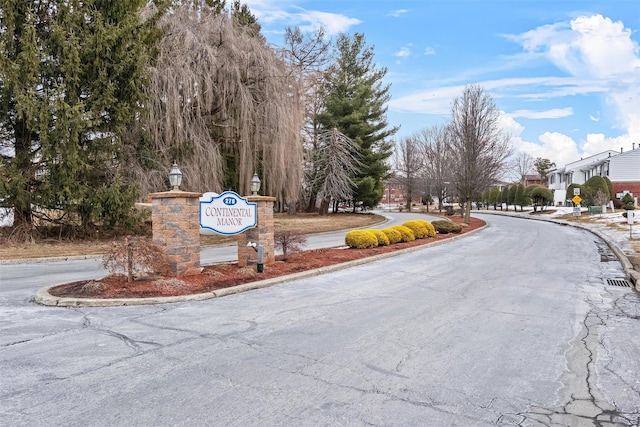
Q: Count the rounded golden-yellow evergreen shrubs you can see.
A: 6